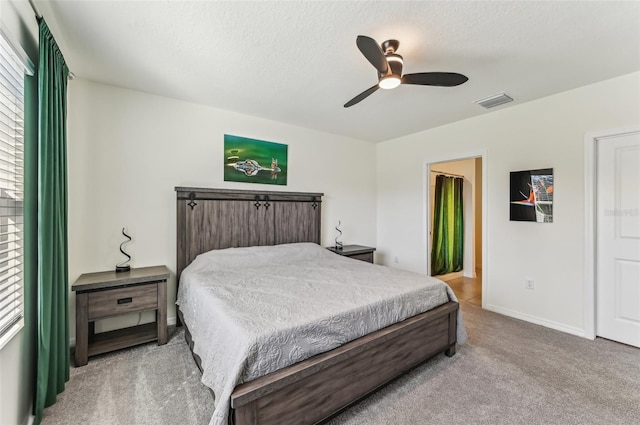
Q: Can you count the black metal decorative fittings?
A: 4